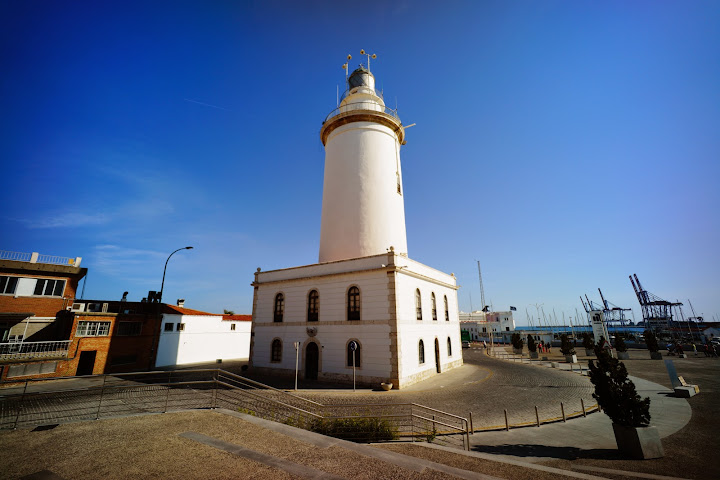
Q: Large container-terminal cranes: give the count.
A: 5